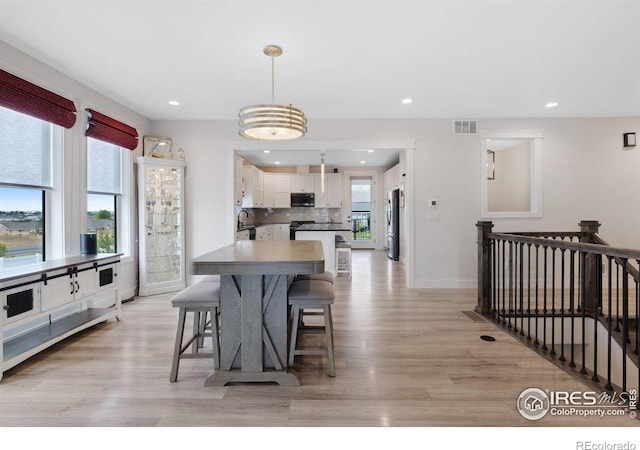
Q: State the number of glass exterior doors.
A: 1